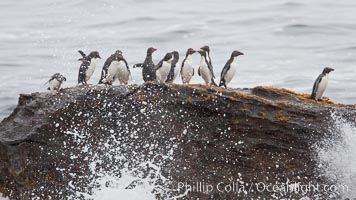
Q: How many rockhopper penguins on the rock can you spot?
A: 12